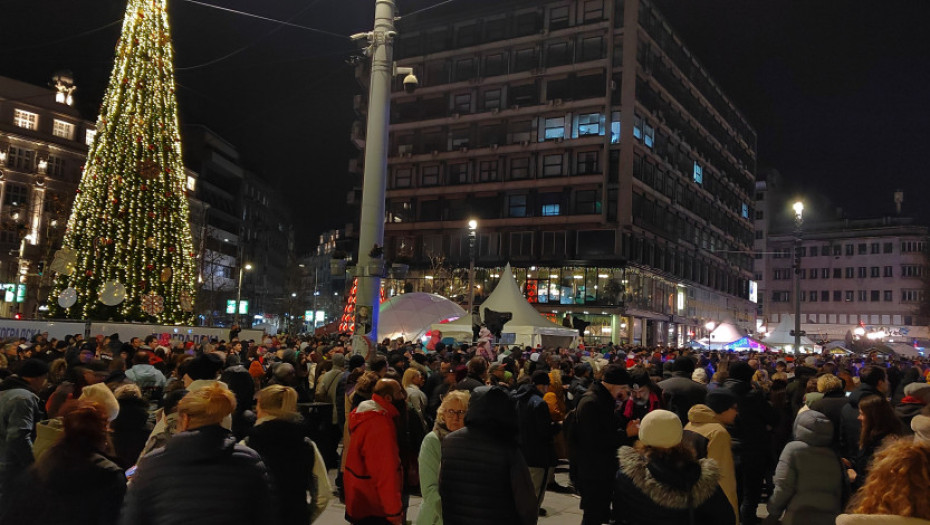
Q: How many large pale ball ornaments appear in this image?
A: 2